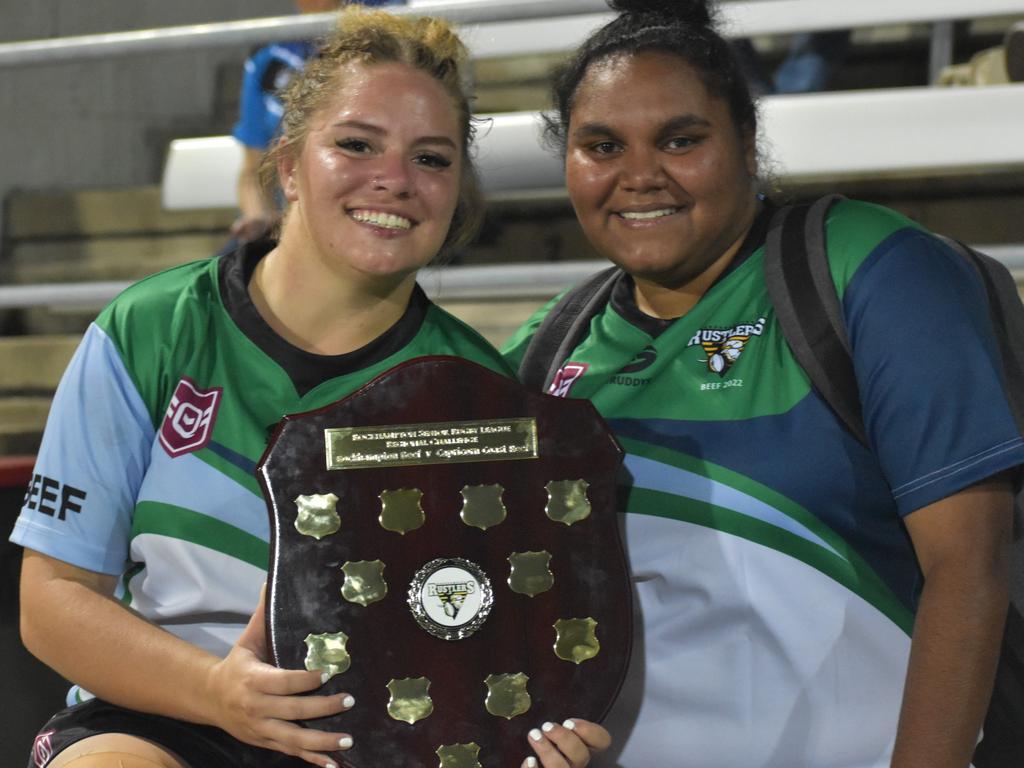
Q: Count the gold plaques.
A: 12